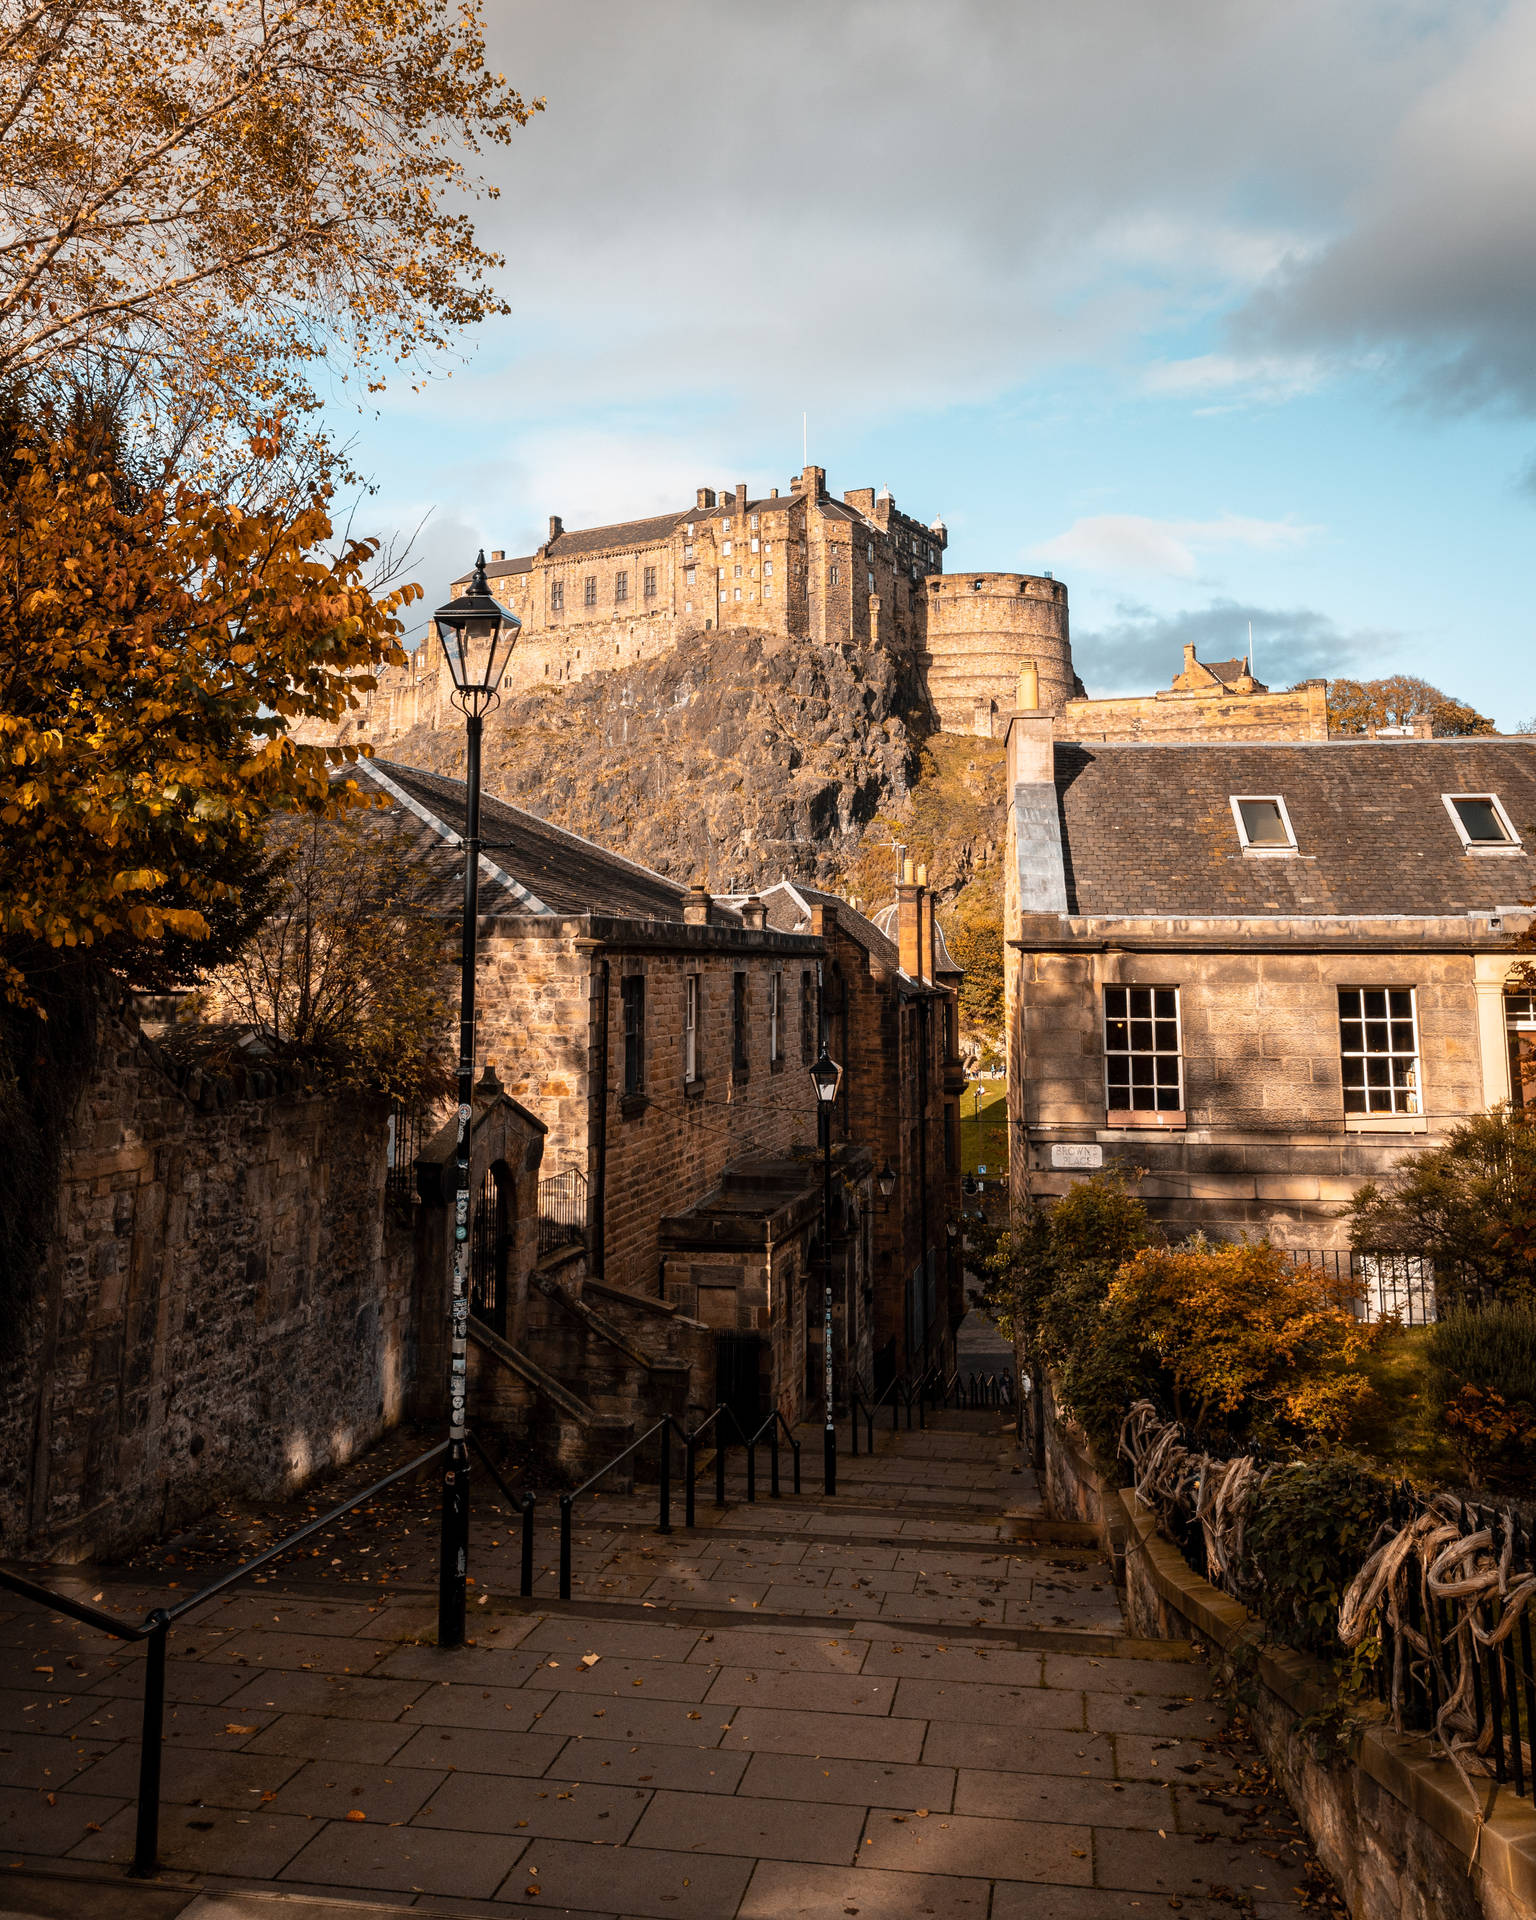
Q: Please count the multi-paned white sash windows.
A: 2